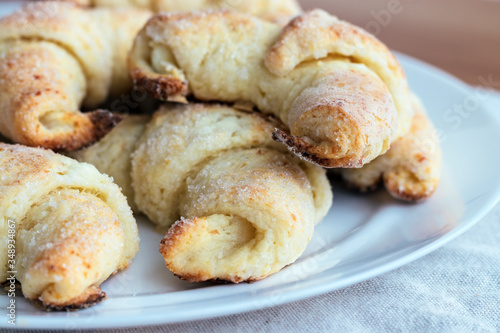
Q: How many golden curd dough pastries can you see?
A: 6